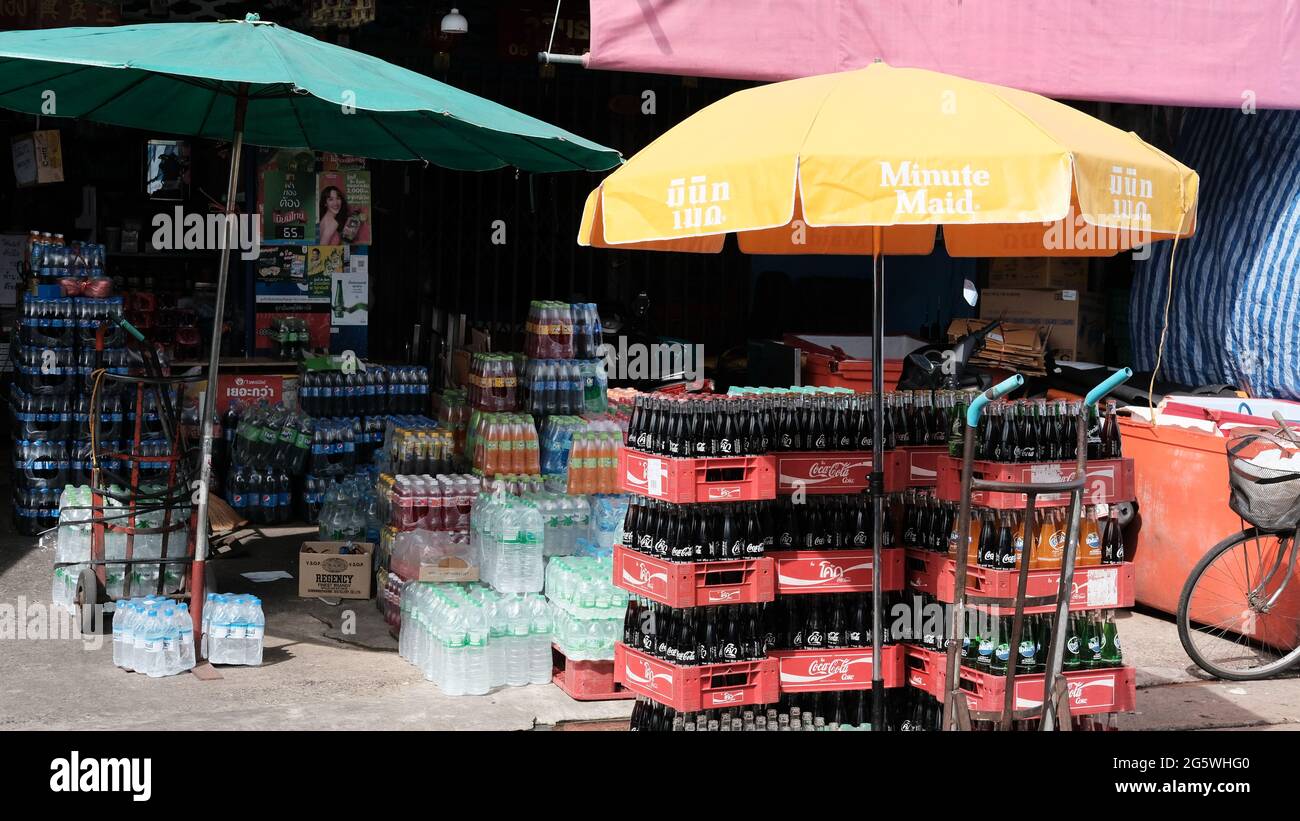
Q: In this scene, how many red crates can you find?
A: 13